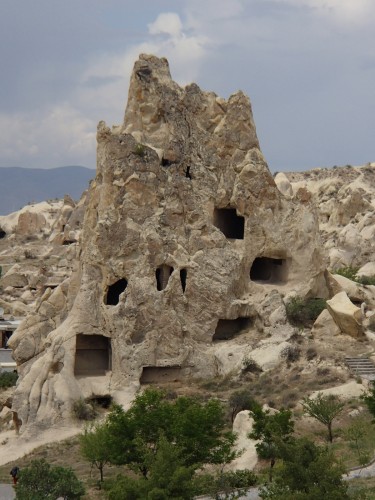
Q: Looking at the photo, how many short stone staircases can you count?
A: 1